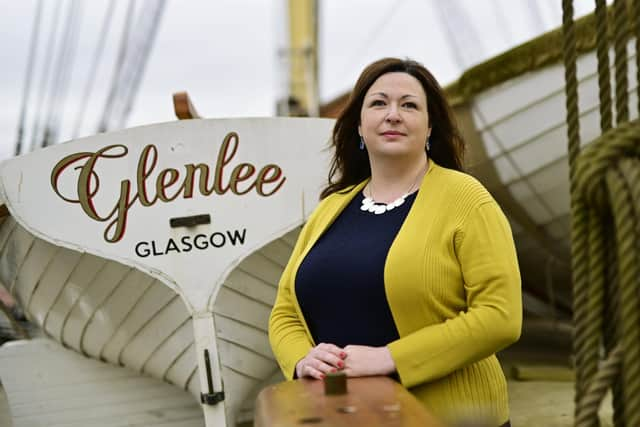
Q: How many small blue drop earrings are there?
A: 2